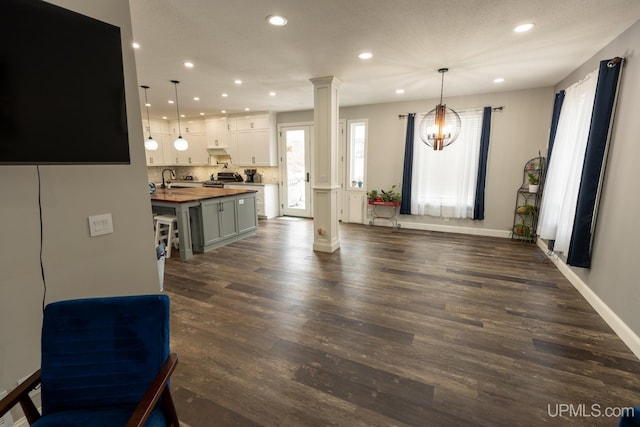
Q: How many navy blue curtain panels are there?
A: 4